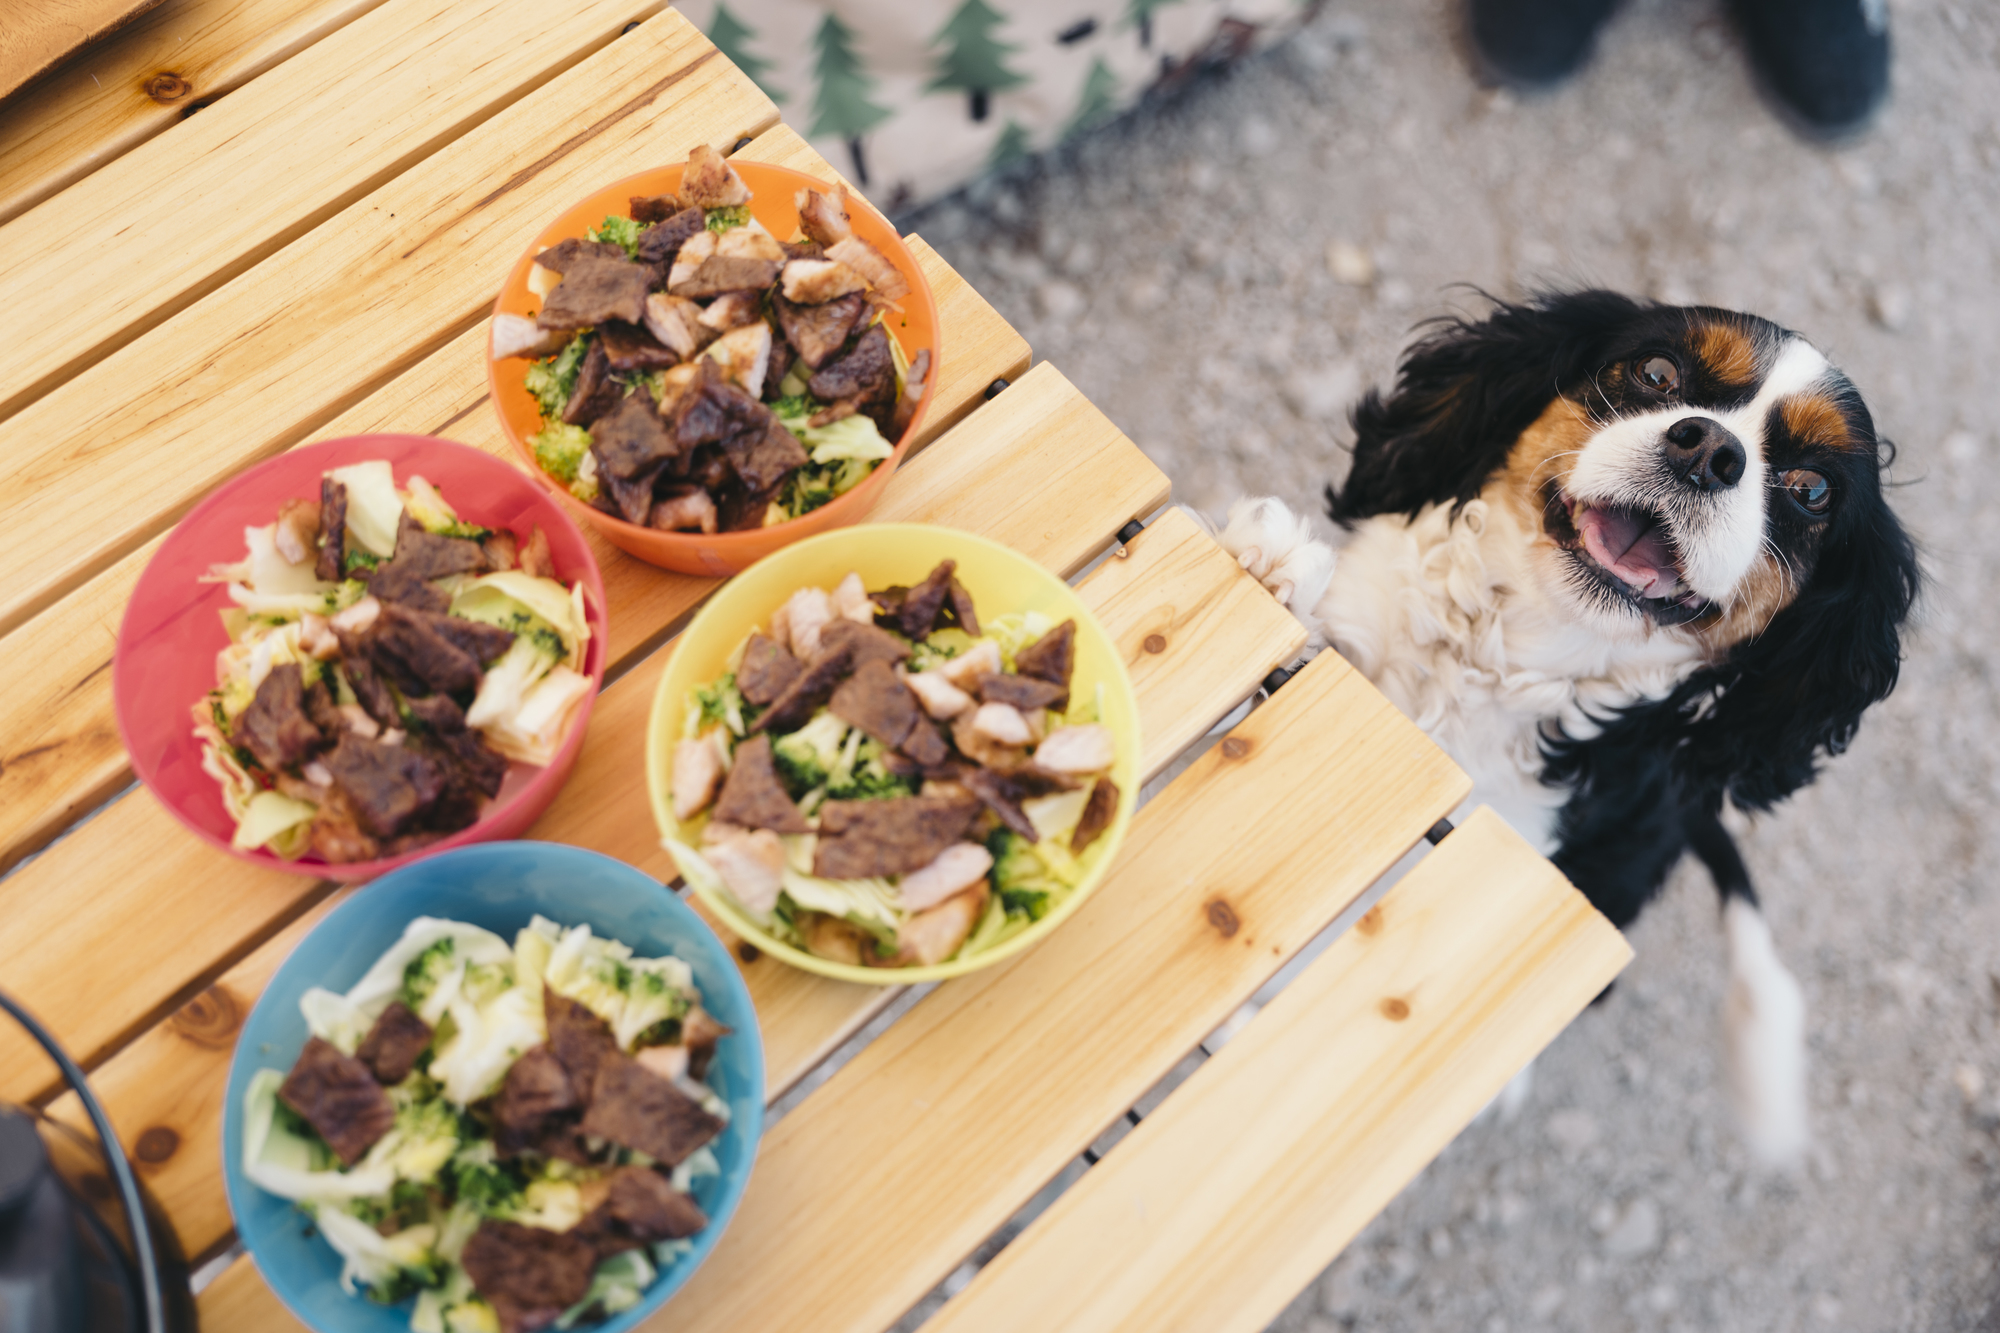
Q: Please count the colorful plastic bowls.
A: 4